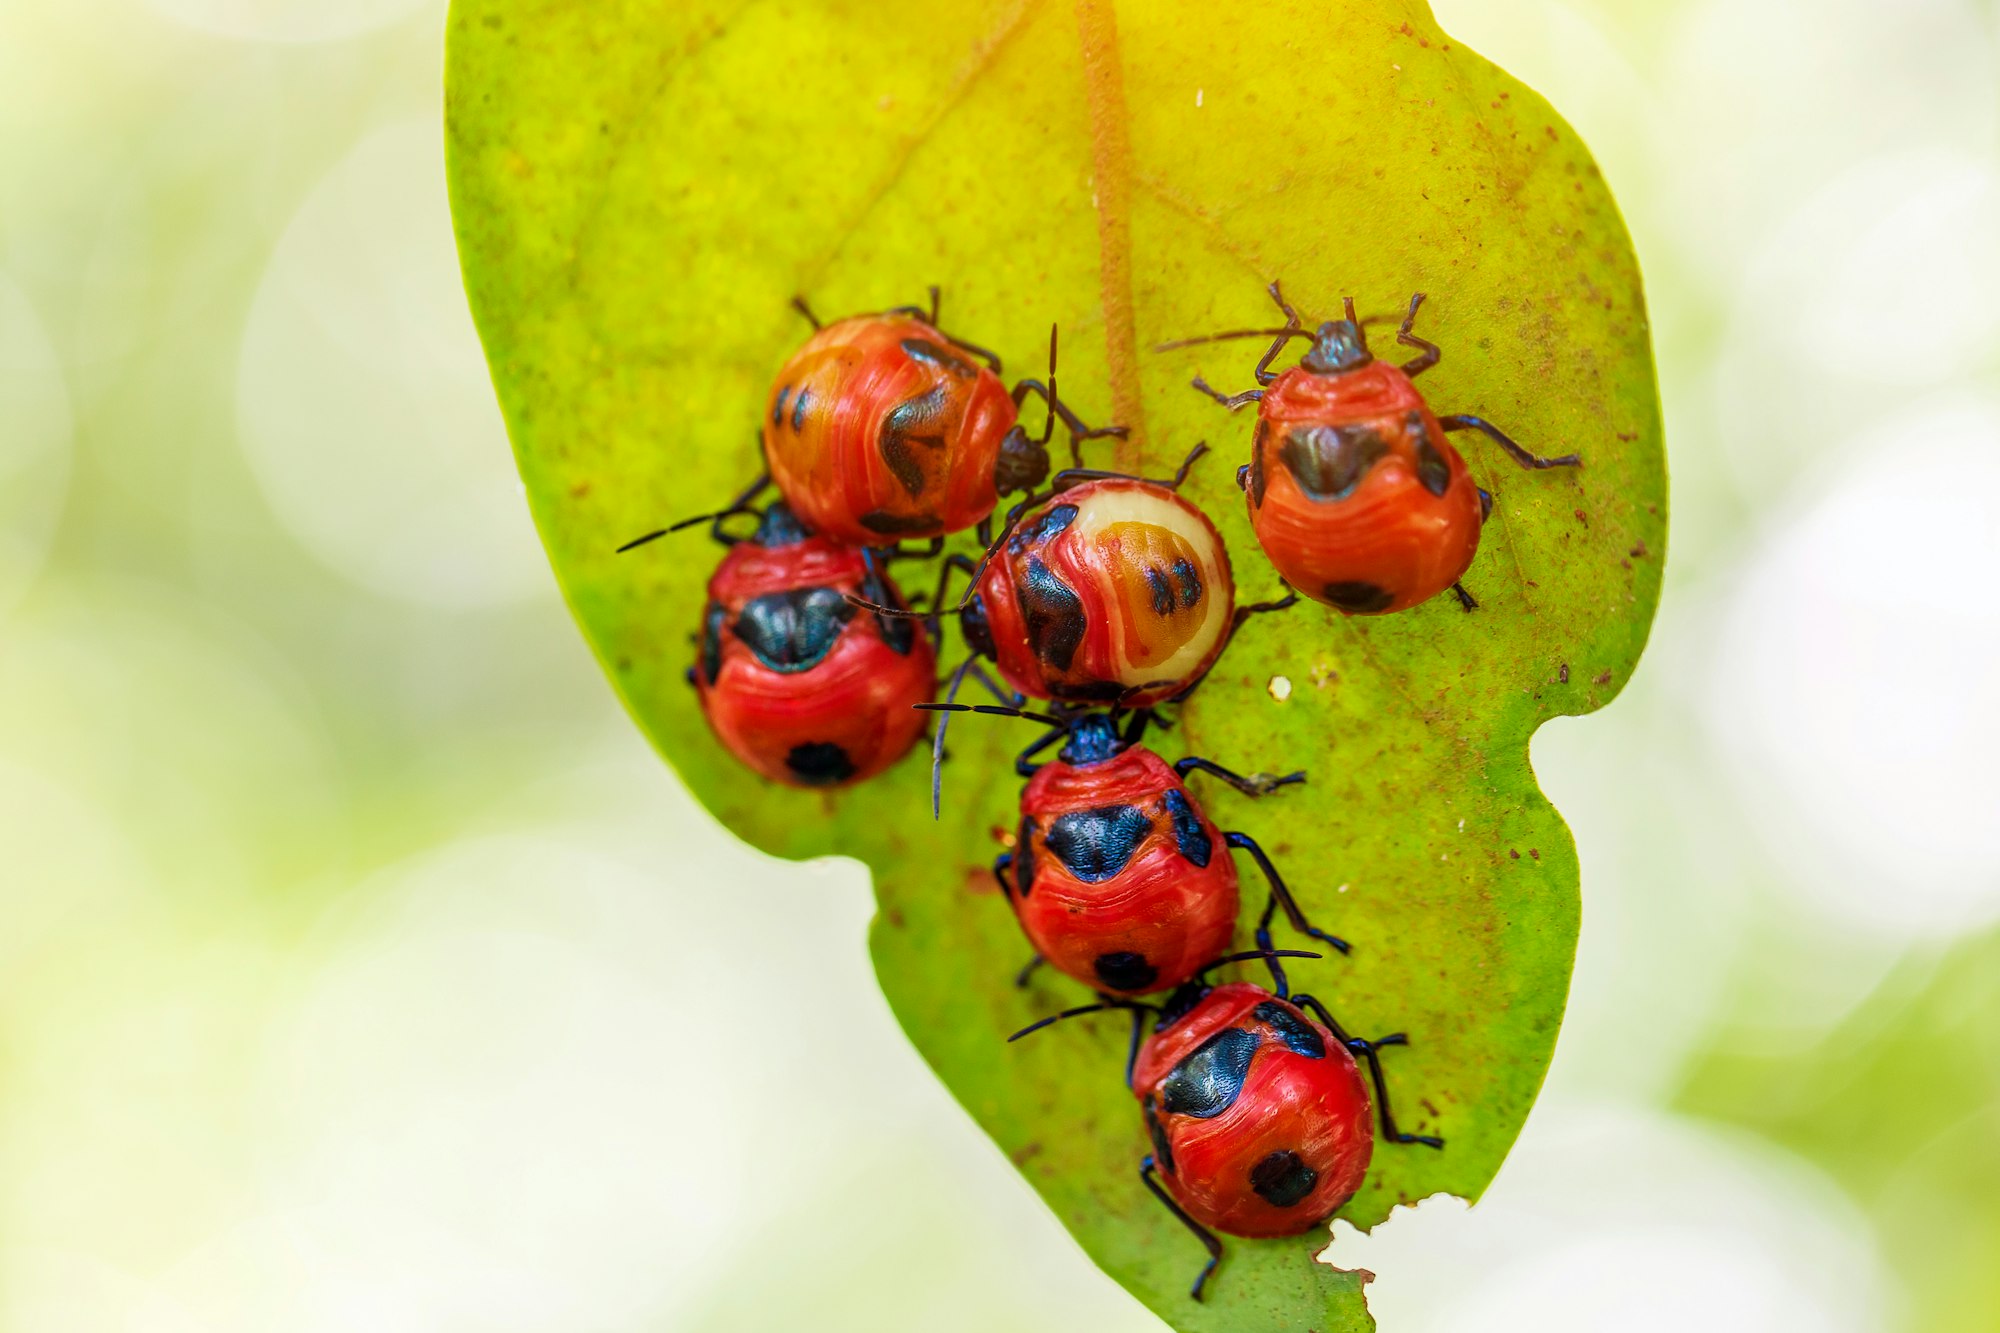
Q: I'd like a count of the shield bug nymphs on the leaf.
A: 6